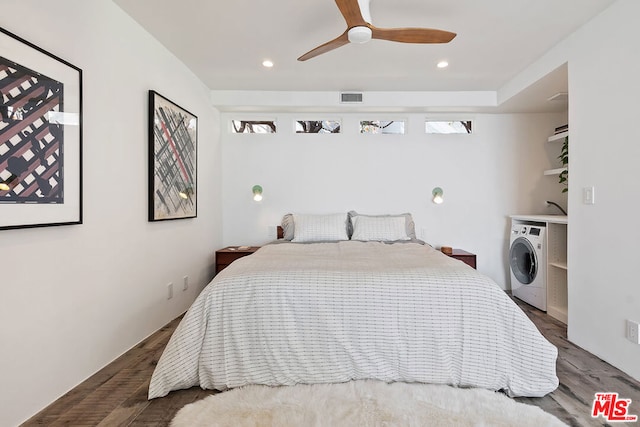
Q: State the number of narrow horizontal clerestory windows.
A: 4